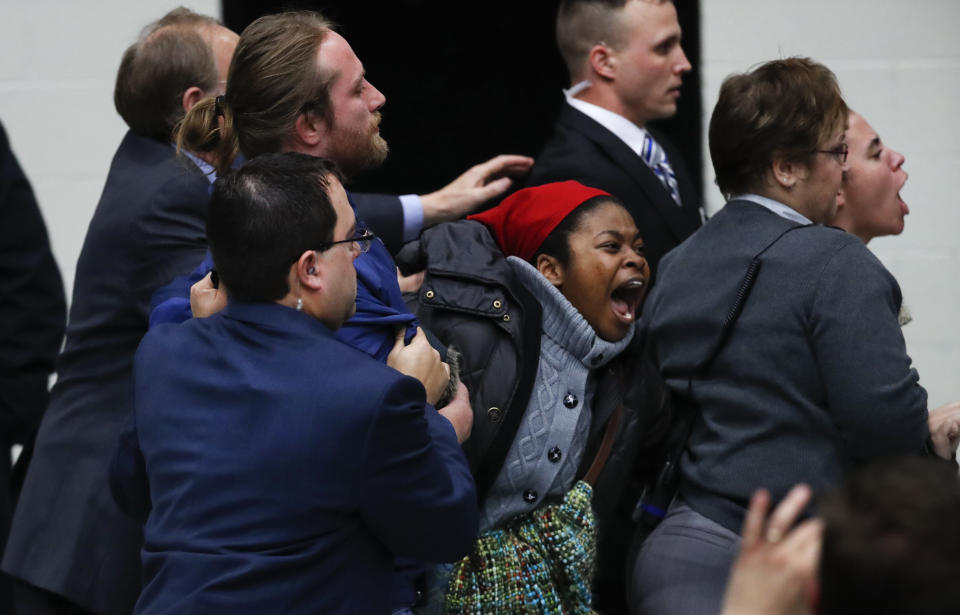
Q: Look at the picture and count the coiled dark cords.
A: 1